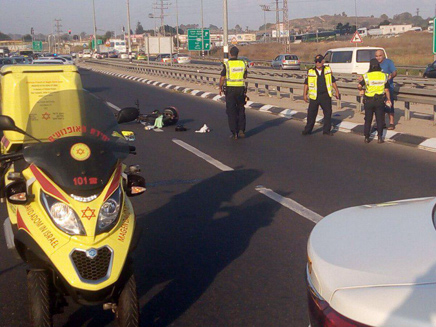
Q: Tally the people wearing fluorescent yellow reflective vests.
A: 3